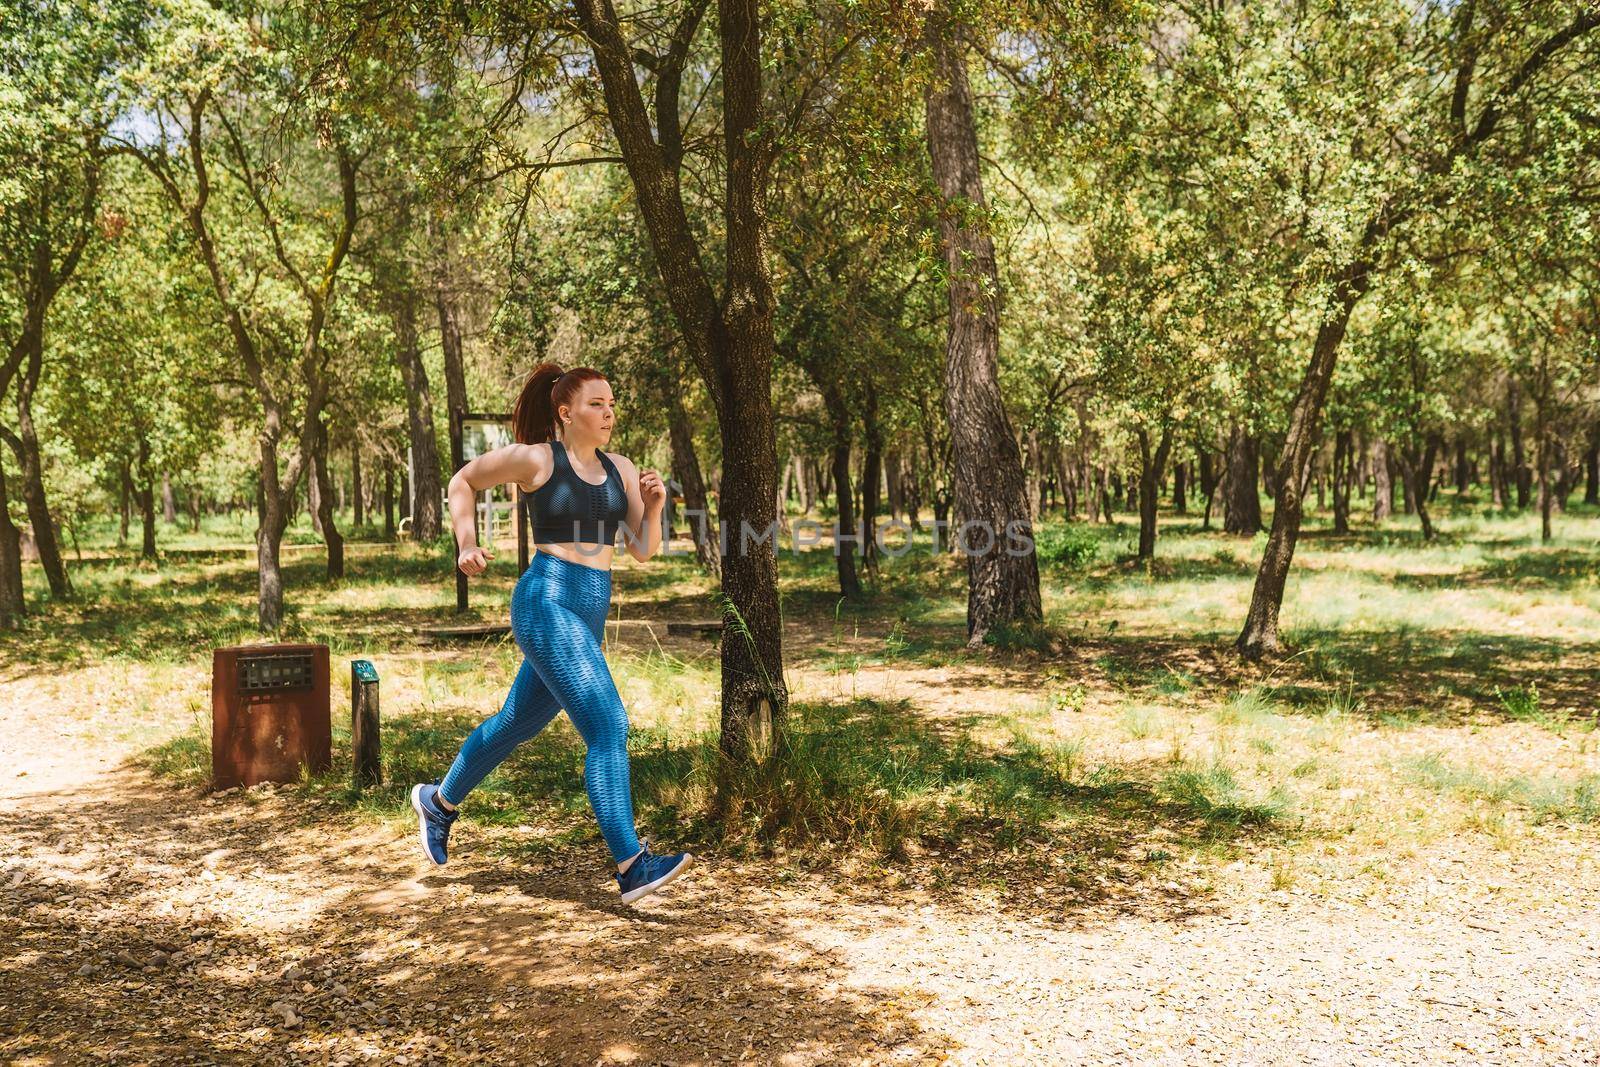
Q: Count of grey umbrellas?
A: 0